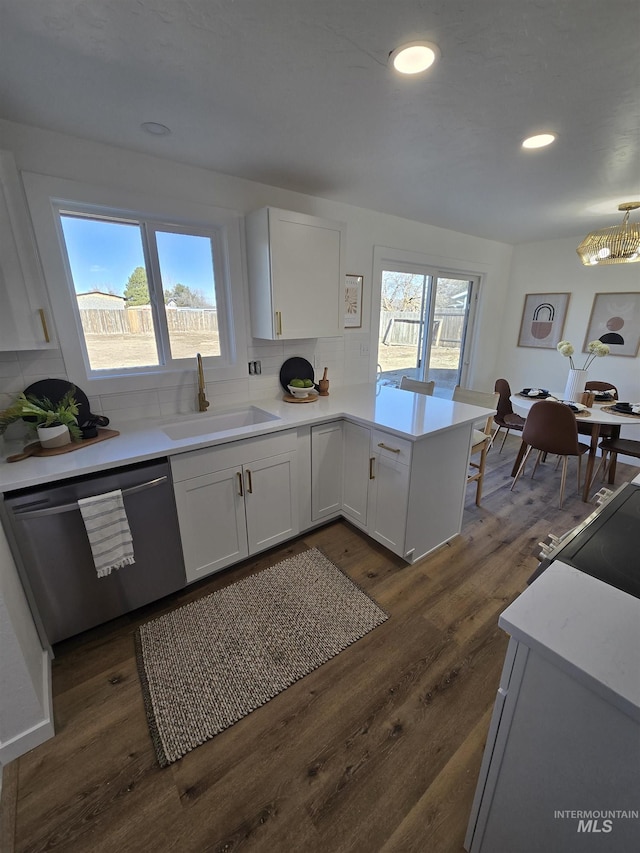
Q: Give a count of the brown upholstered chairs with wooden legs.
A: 4